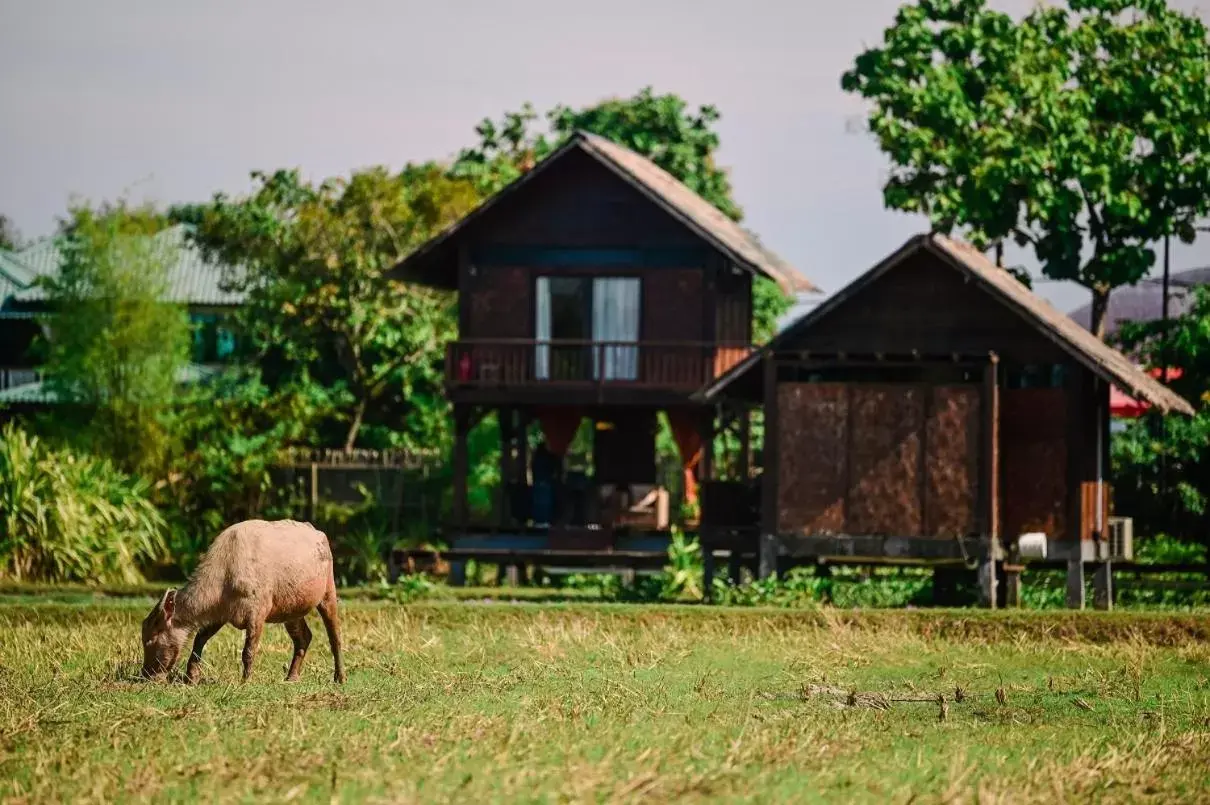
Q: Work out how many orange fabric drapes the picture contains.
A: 2